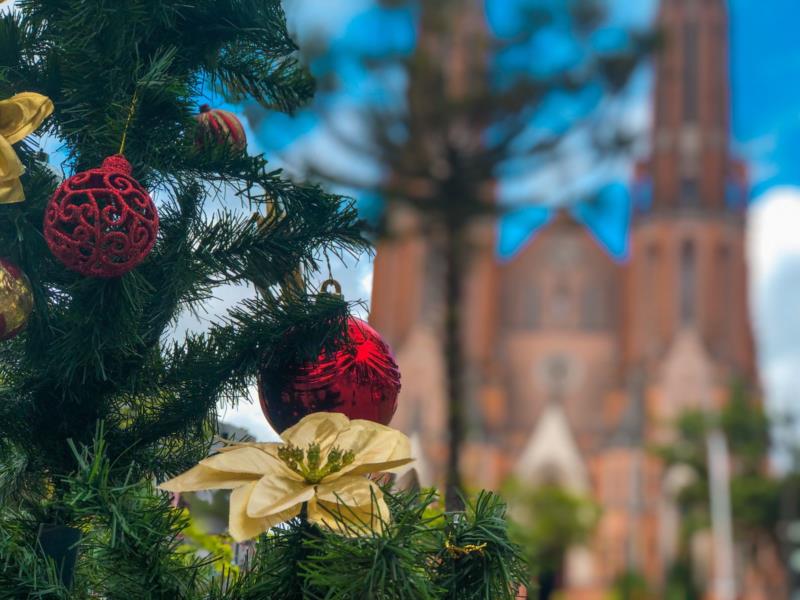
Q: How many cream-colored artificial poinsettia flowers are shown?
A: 1